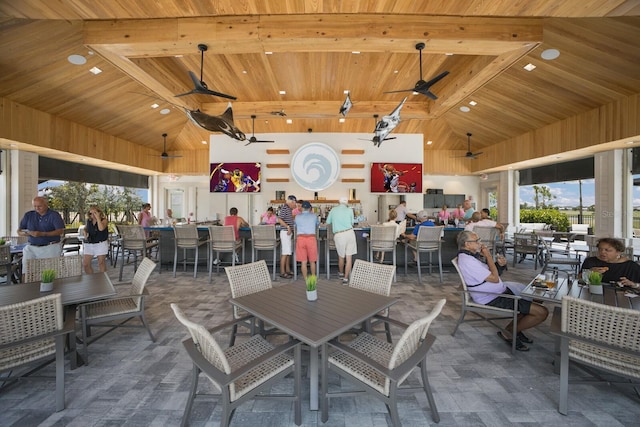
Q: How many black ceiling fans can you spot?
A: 6